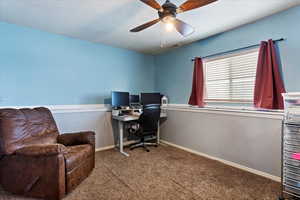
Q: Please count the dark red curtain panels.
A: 2